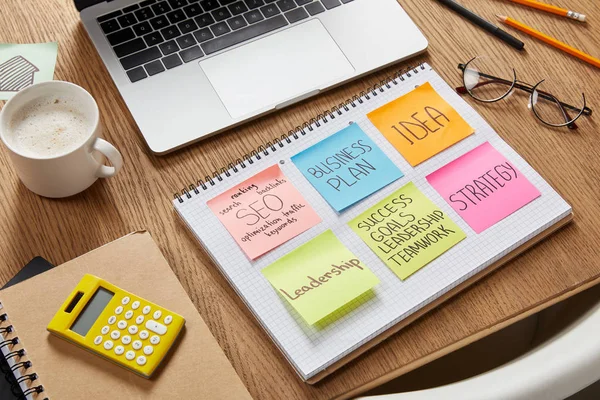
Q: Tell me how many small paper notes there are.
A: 7